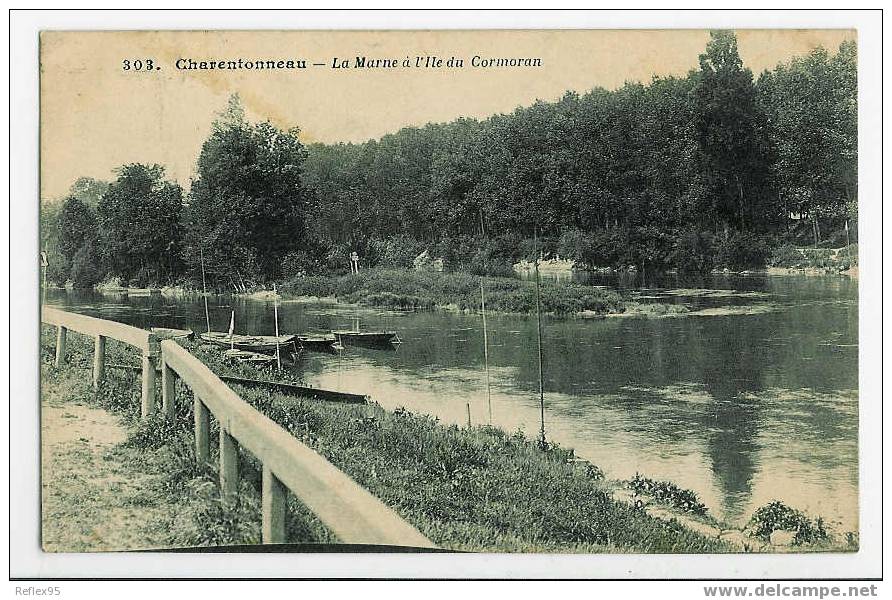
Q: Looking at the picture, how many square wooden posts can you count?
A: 7